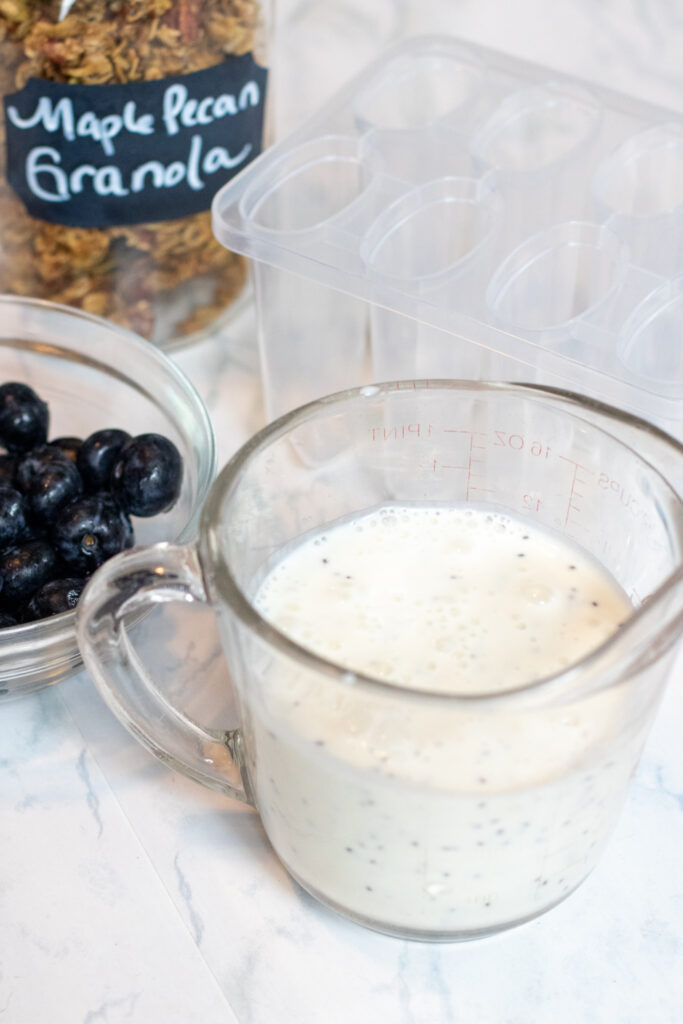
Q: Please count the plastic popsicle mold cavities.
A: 7